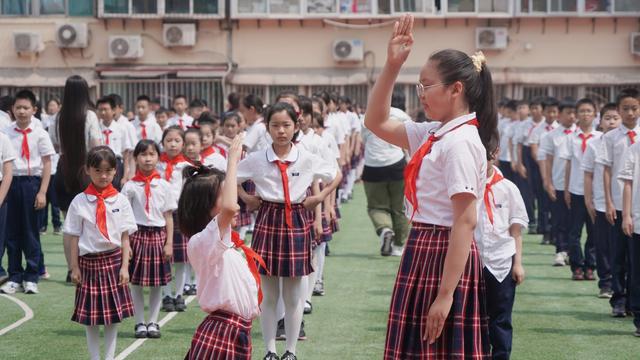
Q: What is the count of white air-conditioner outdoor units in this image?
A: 7